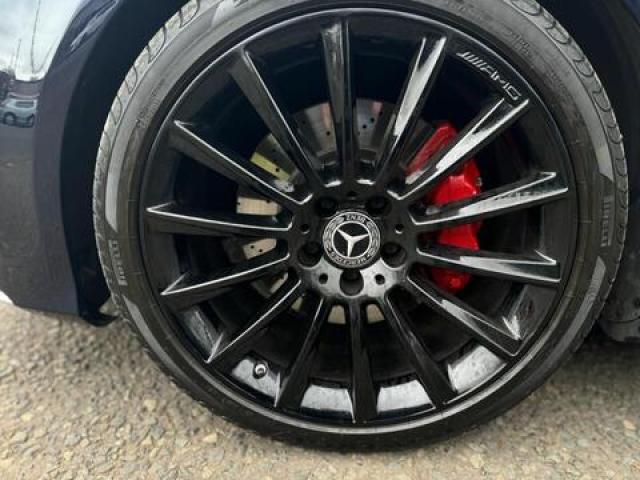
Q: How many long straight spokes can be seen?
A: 14